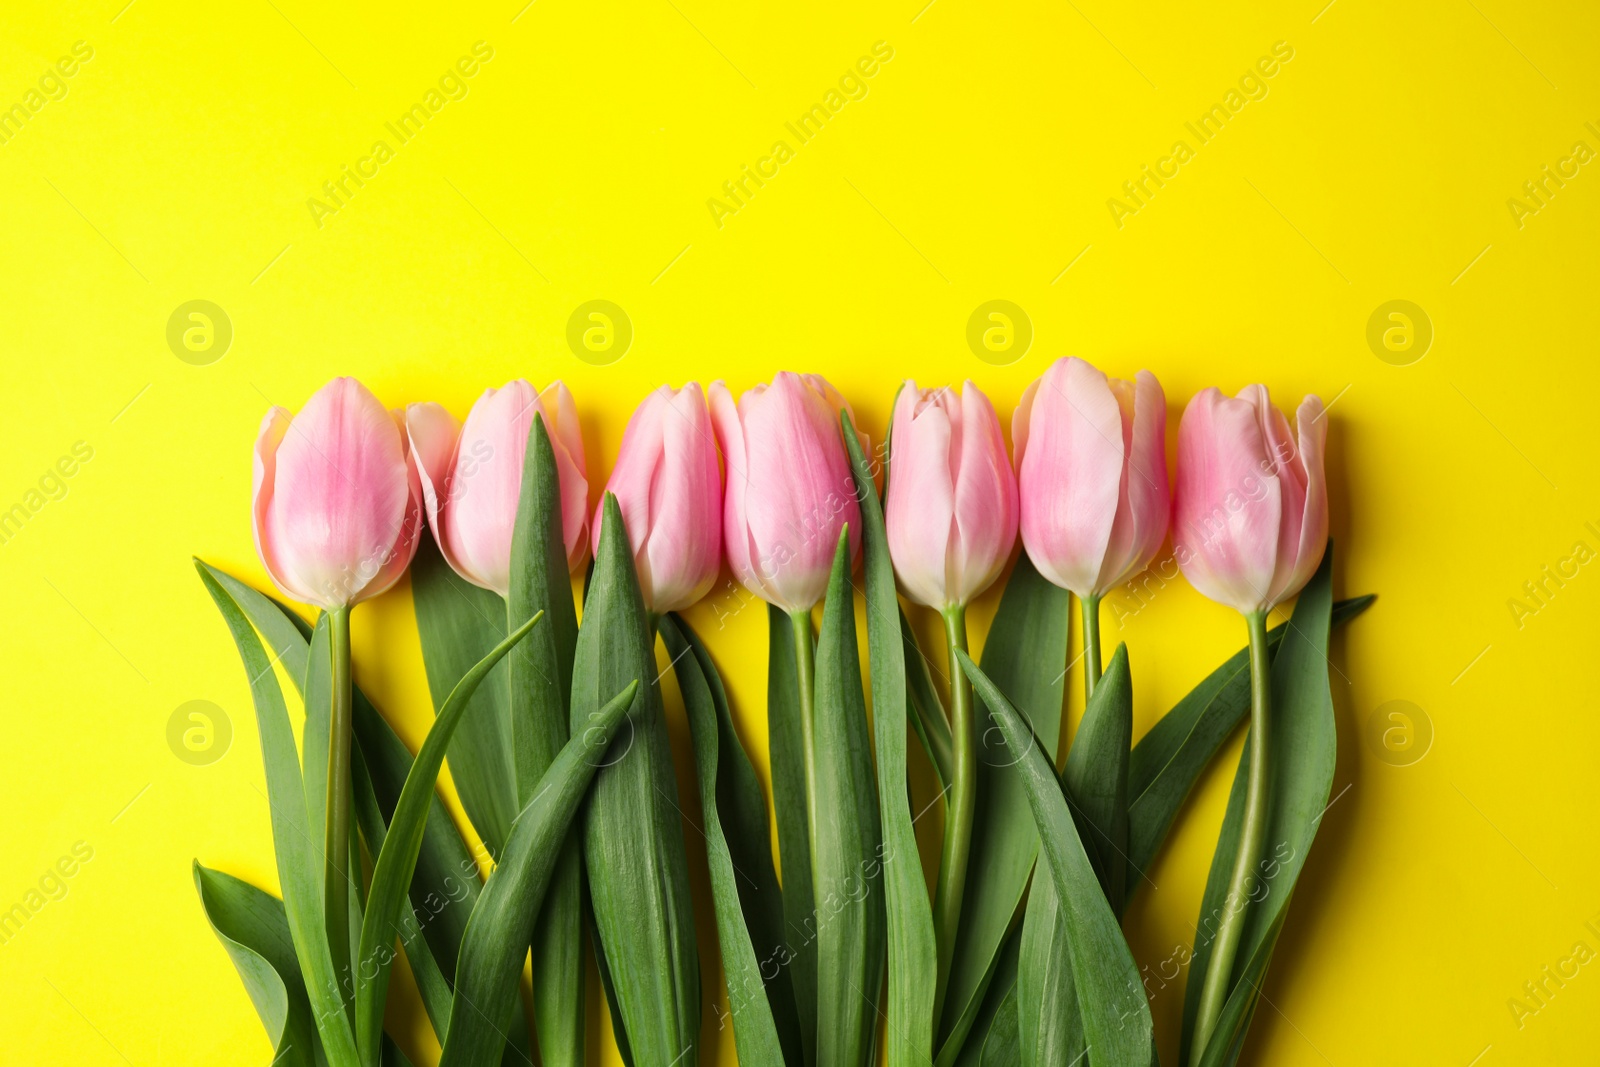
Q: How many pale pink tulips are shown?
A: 7